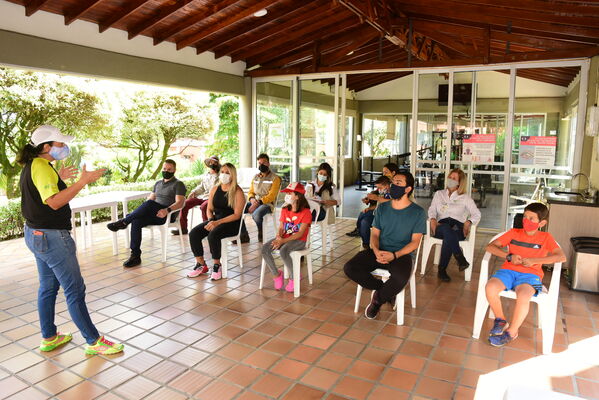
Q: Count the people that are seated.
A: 11